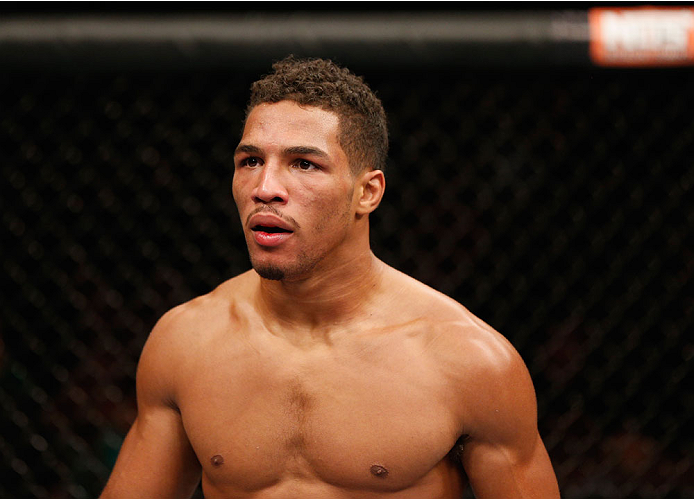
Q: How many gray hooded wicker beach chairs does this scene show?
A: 0